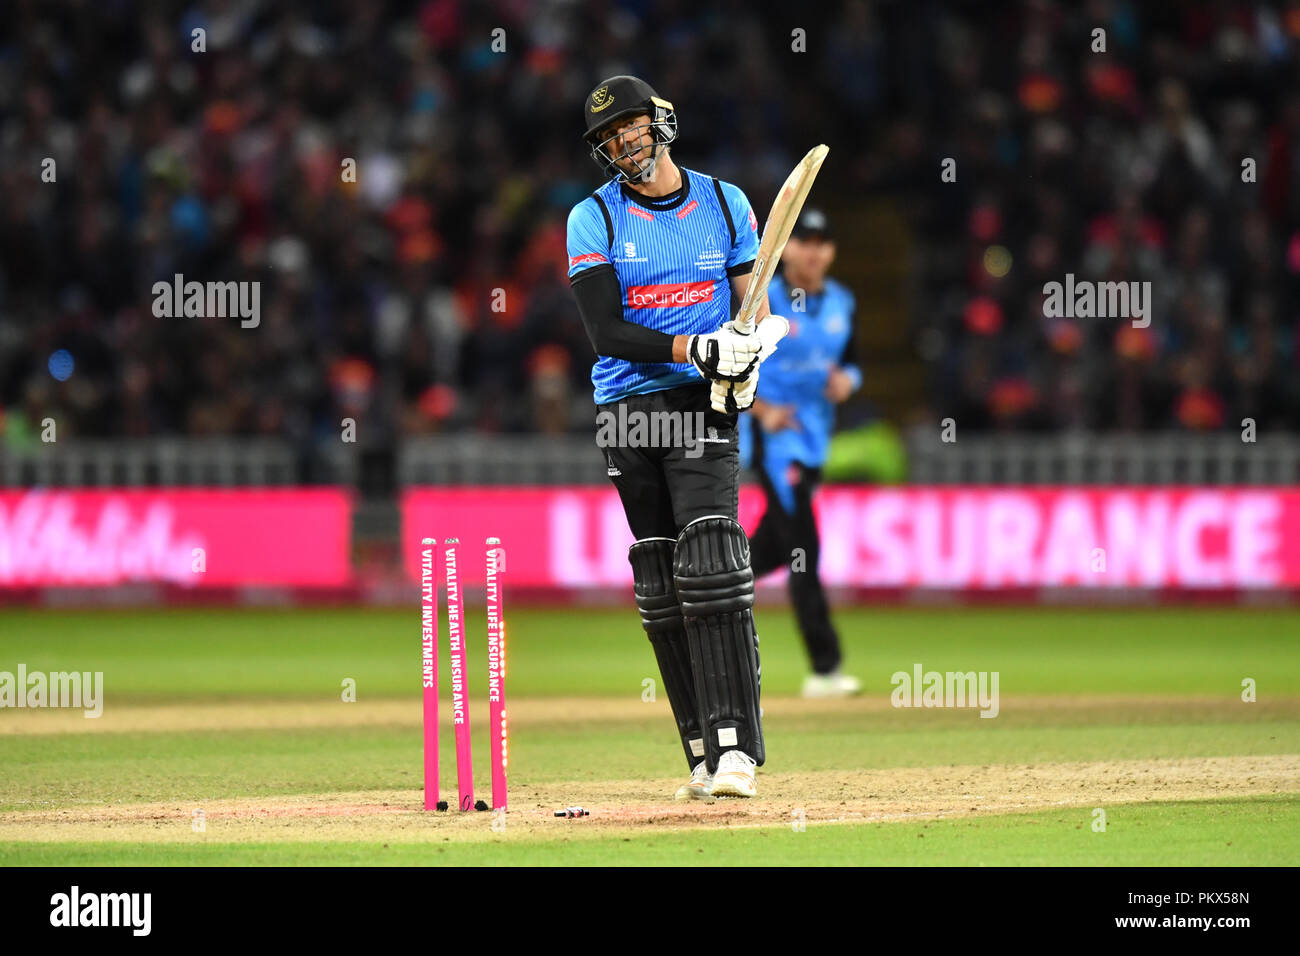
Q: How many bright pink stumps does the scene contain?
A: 3